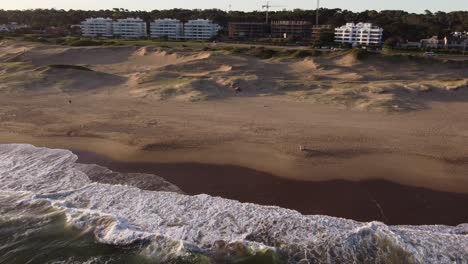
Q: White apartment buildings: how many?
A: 5